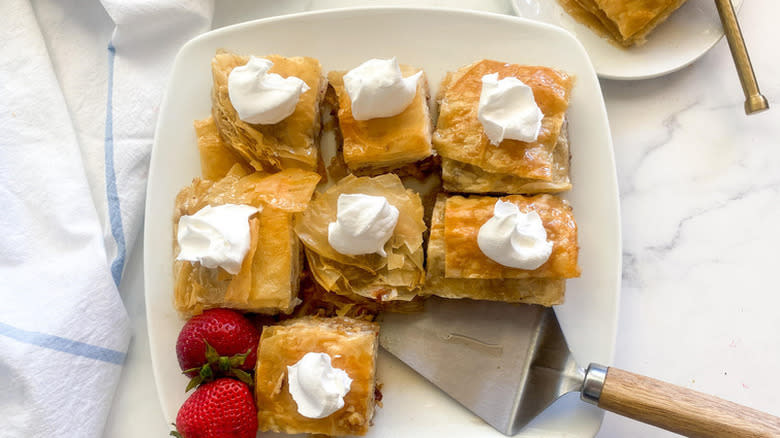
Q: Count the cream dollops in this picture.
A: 7